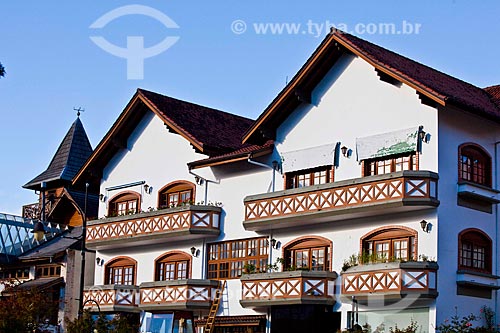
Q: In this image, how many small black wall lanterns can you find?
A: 10